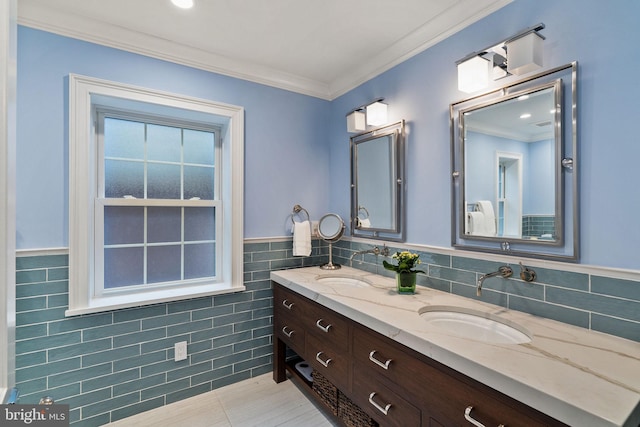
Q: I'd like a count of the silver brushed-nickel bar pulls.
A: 7